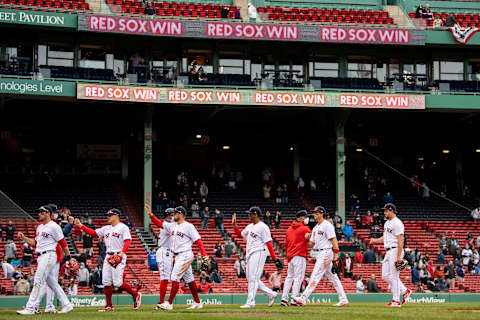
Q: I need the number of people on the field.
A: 9